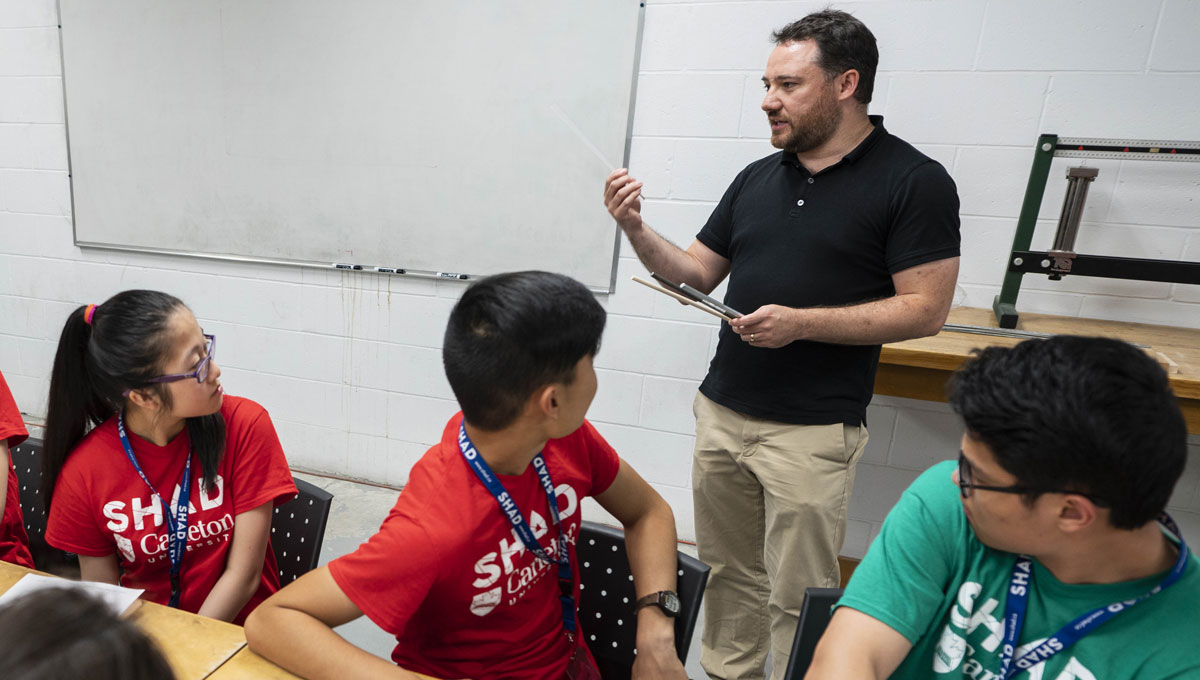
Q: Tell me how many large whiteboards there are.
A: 1